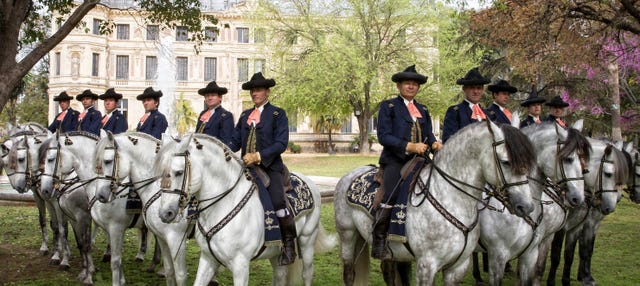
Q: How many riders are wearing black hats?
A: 11